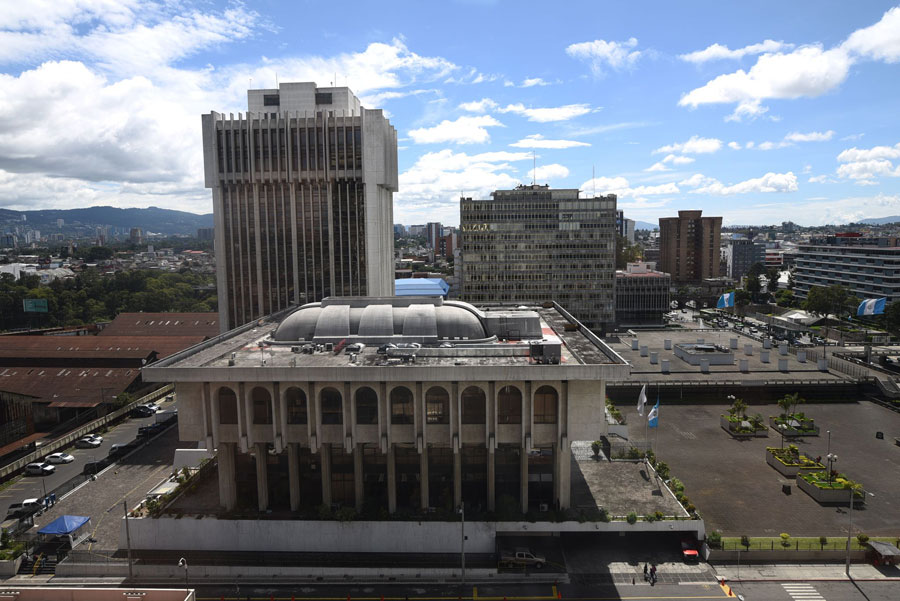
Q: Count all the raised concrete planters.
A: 4